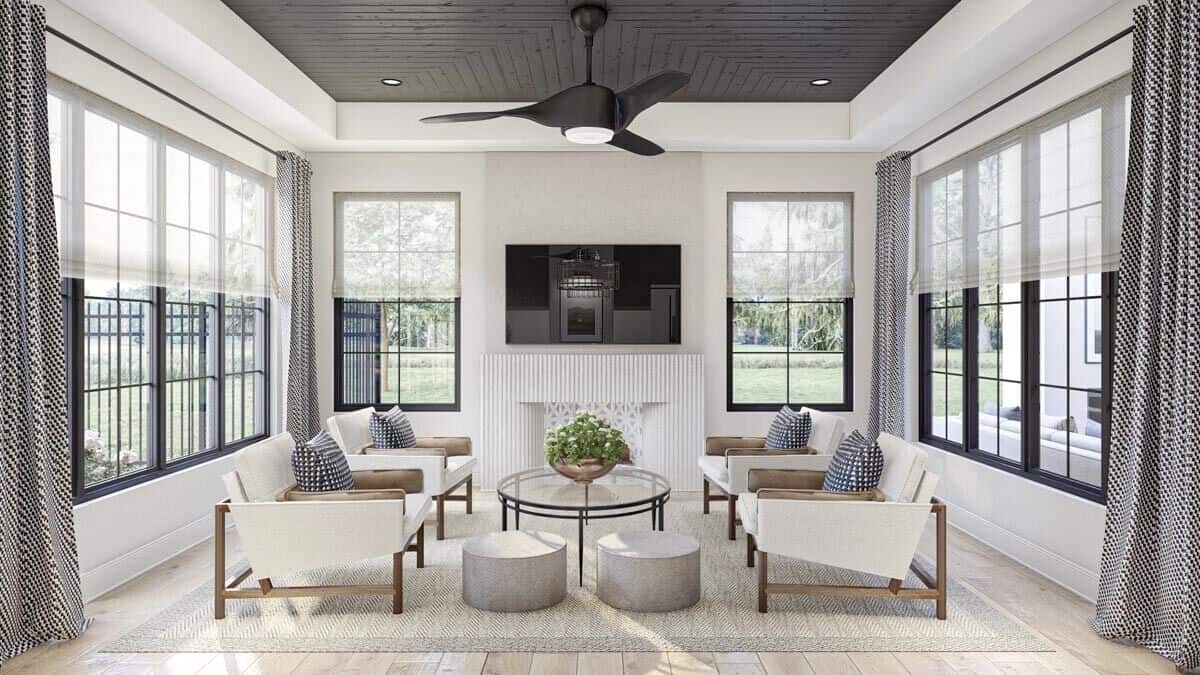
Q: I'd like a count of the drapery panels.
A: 4